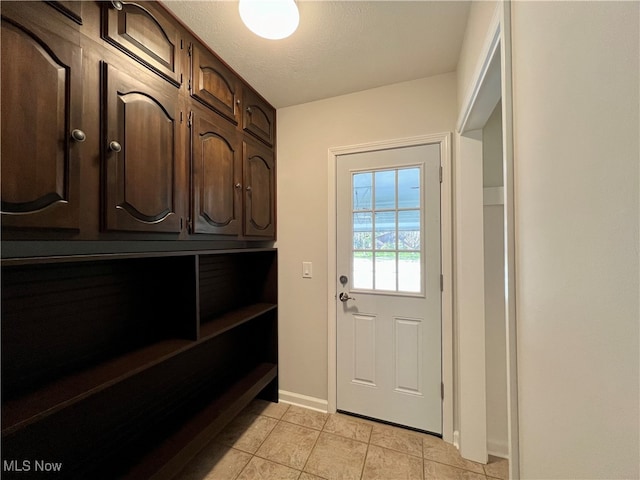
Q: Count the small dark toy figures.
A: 0